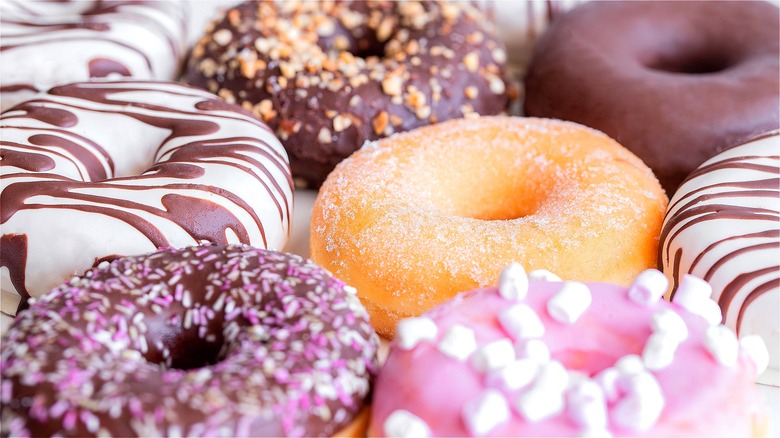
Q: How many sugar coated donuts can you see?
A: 1